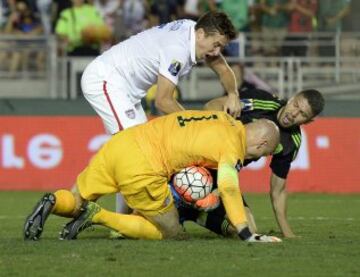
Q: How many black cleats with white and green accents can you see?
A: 2